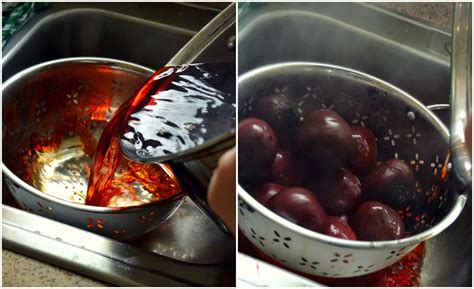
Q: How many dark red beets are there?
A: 11